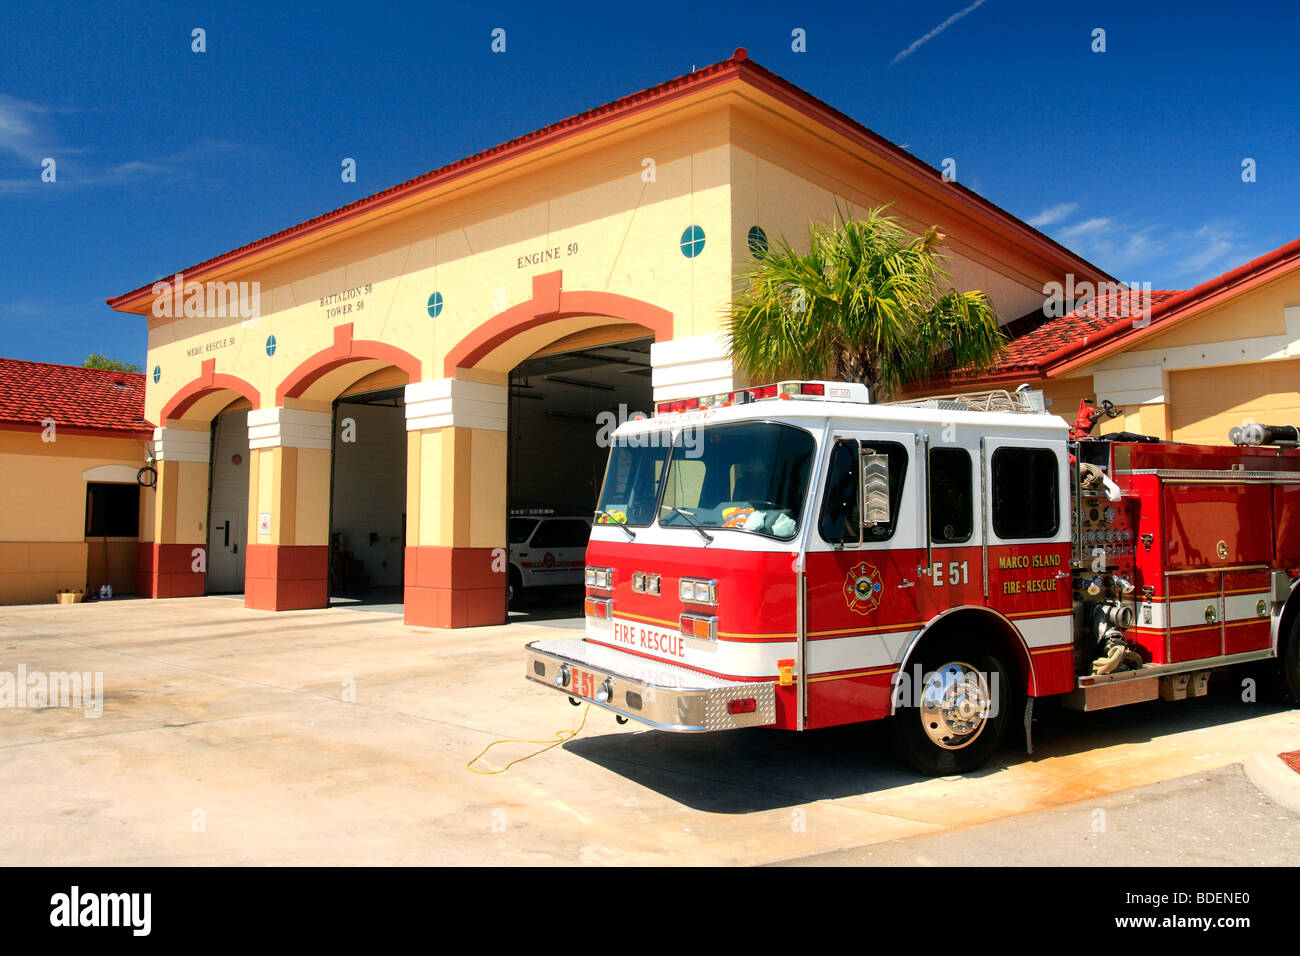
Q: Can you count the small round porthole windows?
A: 5